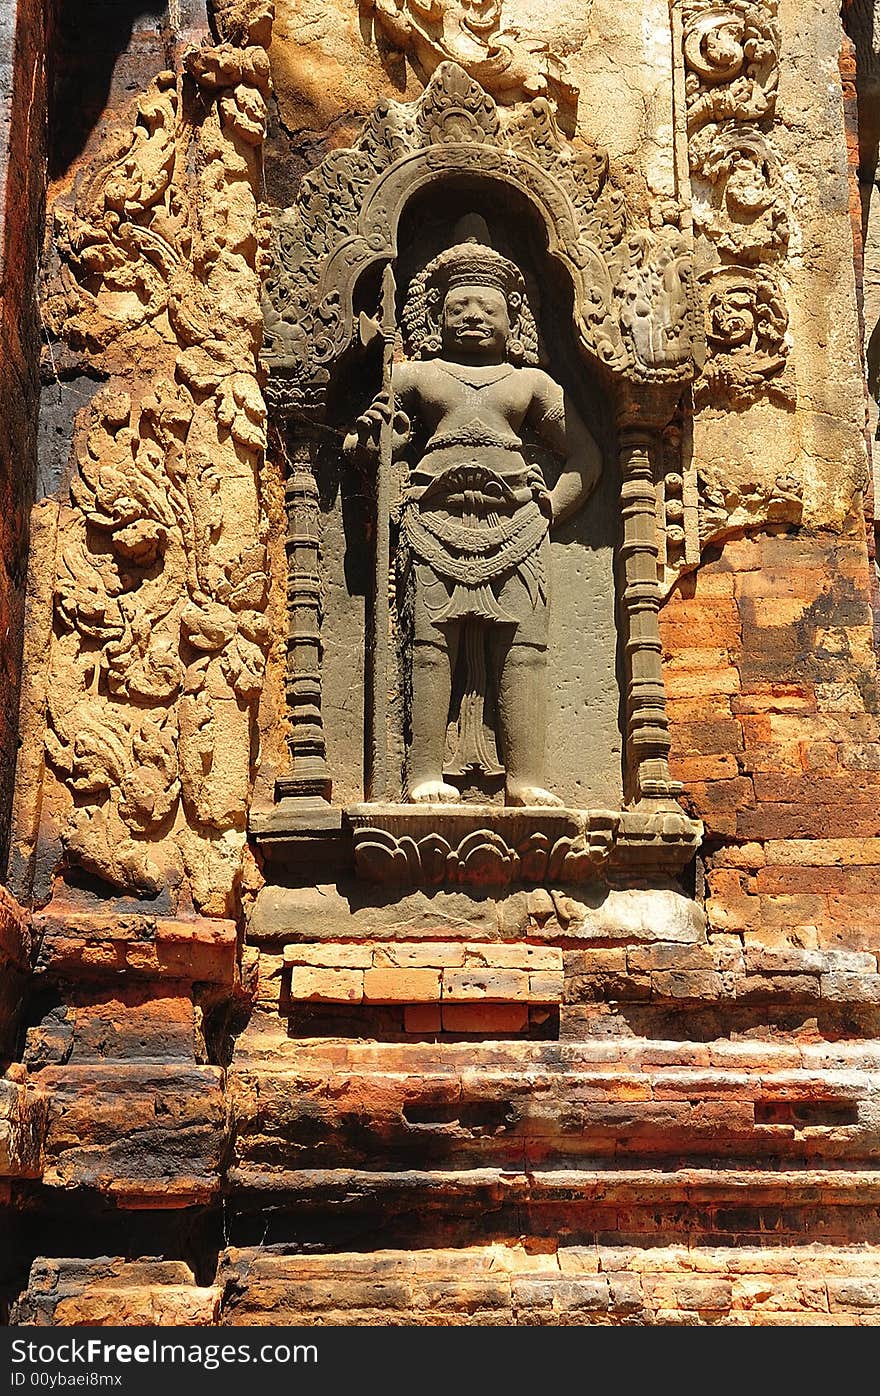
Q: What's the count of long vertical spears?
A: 1